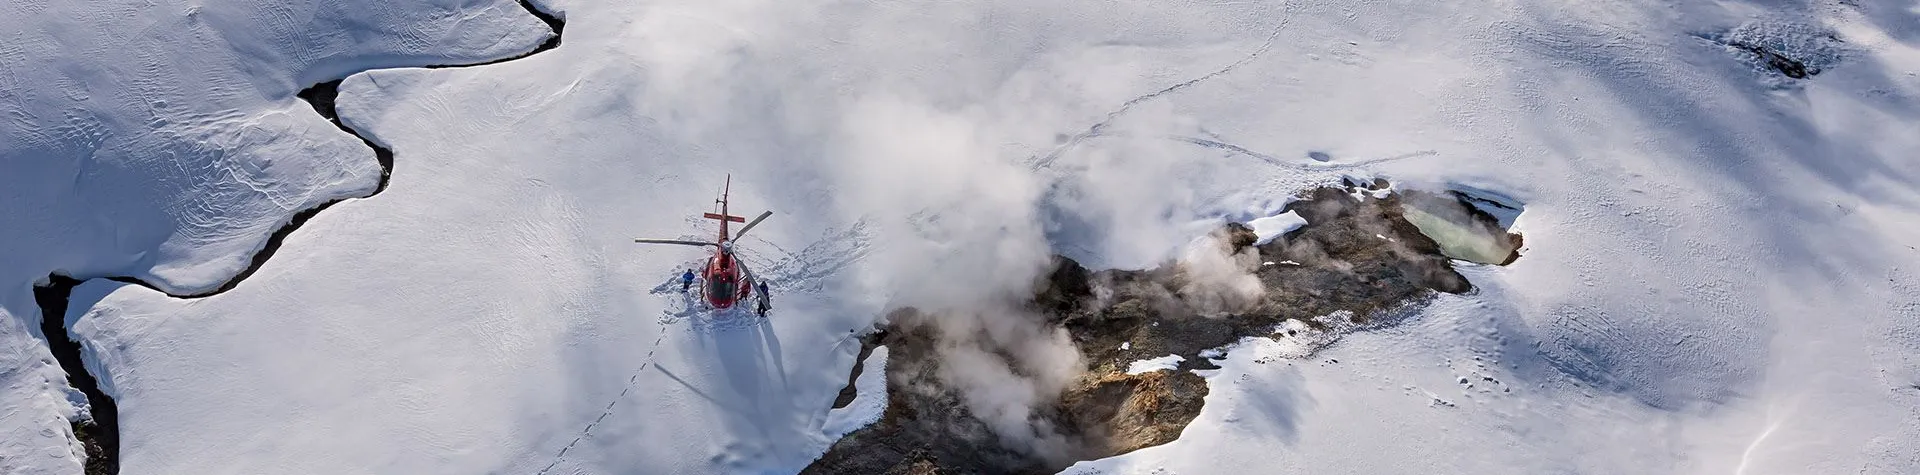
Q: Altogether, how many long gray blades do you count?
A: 3